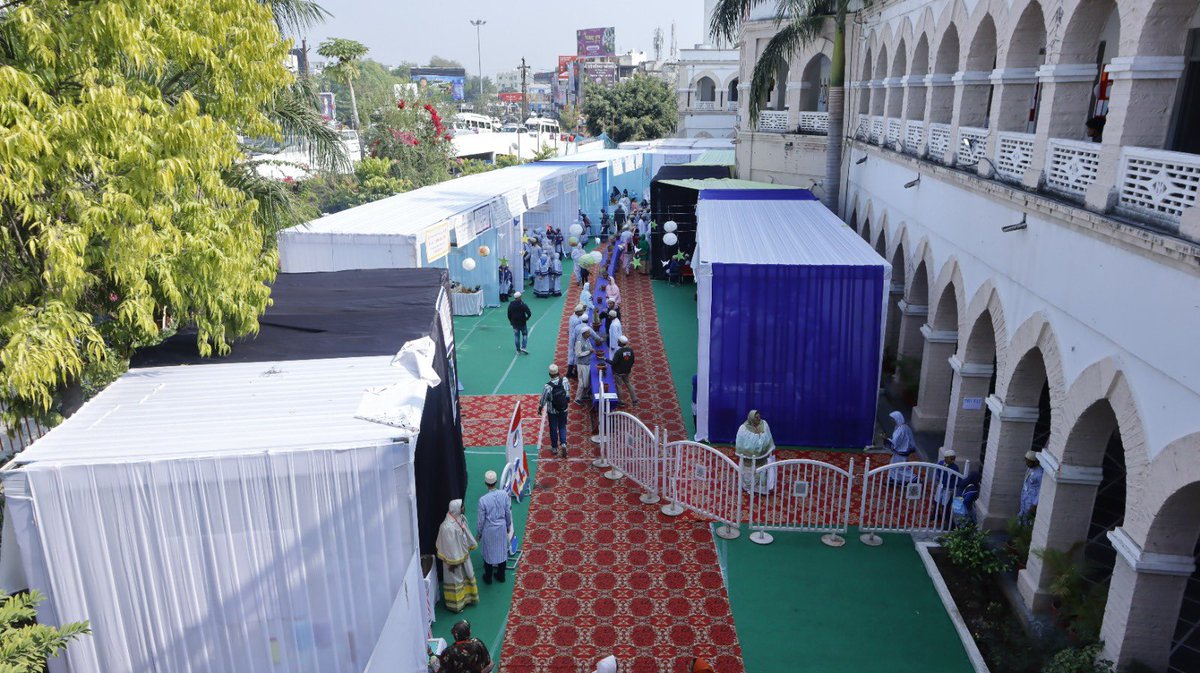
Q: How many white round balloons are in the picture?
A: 5